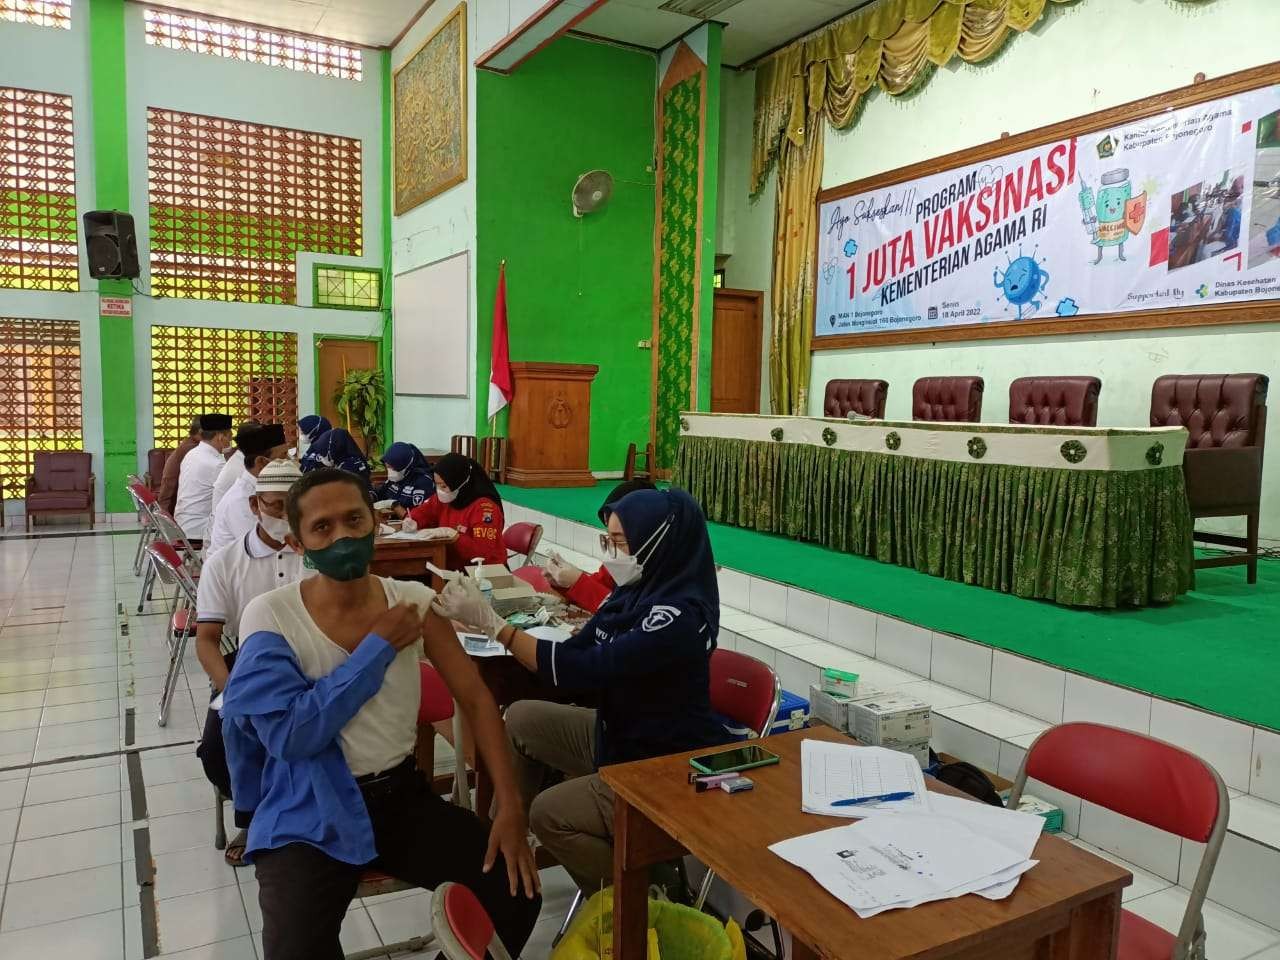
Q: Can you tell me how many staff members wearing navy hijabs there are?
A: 4